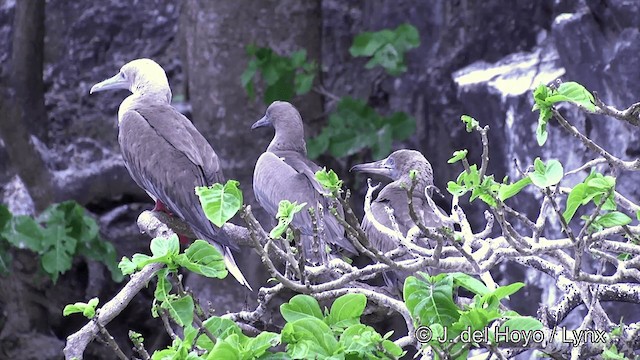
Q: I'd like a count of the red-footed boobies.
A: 3